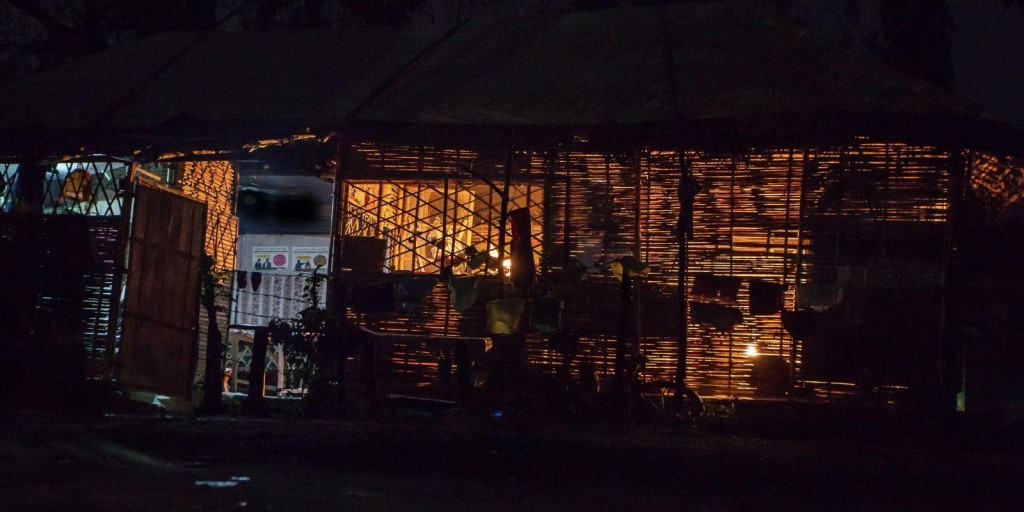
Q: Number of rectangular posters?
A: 2